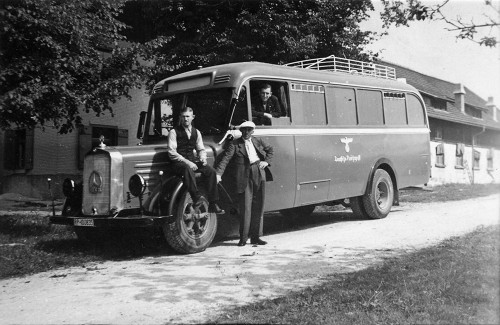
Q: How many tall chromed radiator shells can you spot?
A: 1